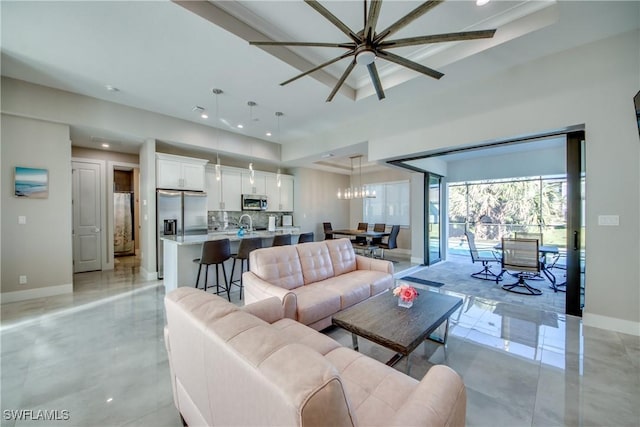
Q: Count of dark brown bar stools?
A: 4